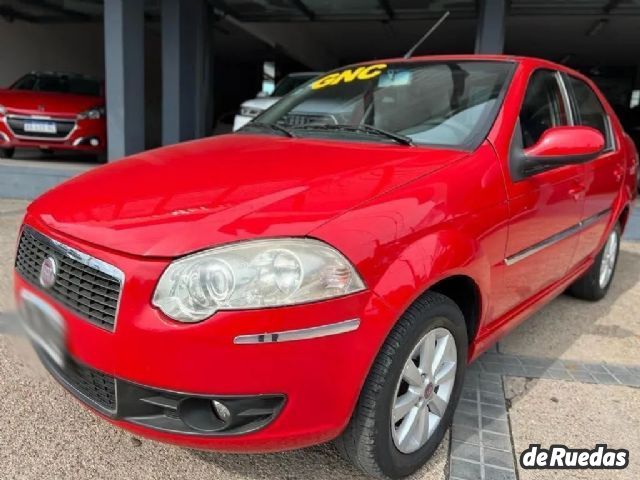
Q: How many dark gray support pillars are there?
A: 3